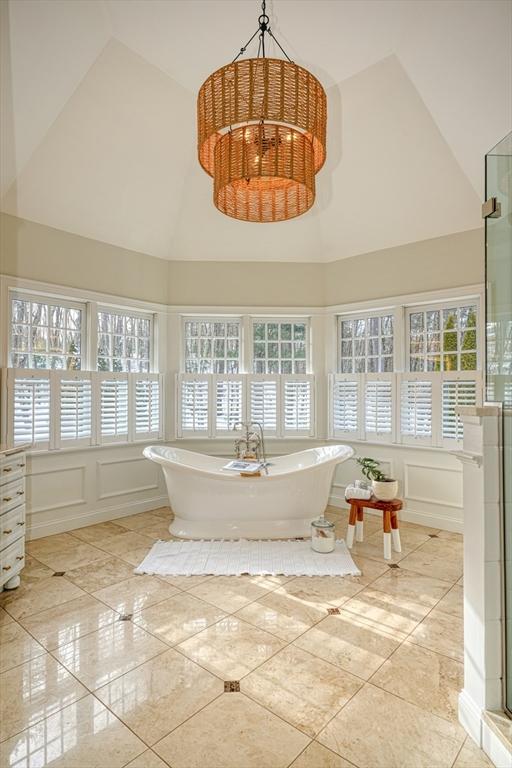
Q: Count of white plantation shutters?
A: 12